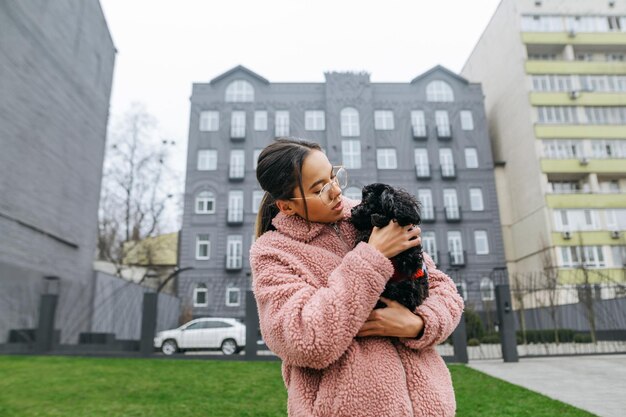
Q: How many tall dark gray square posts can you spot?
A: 5